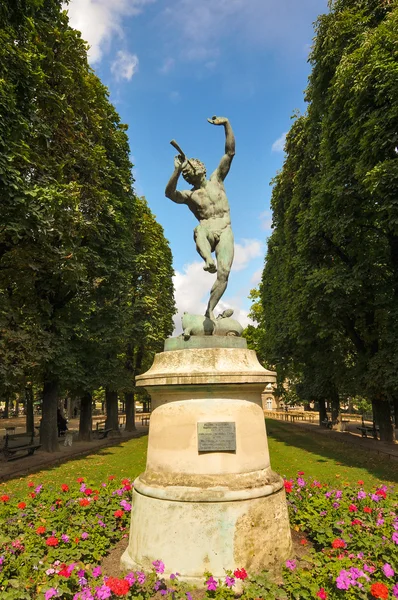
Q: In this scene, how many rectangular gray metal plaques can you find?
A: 1